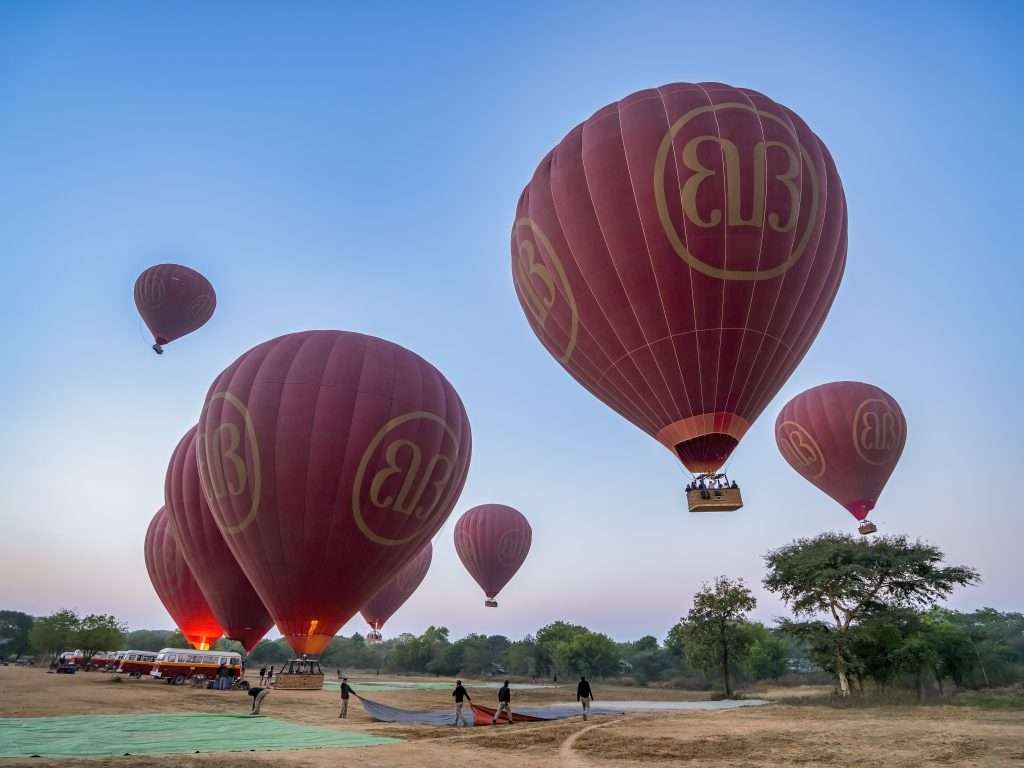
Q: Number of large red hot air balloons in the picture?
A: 8